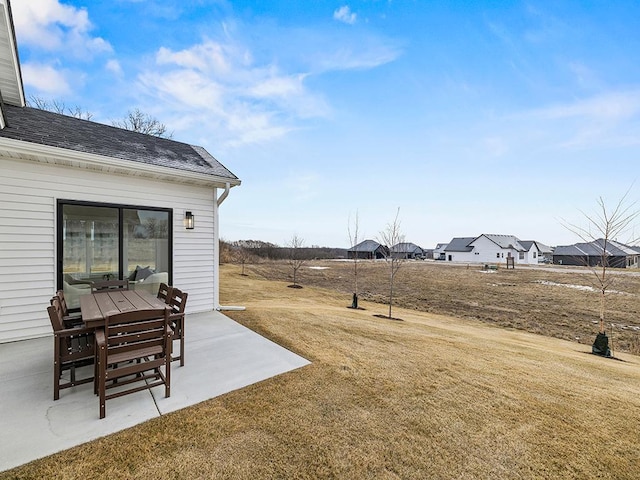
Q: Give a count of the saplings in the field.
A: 5